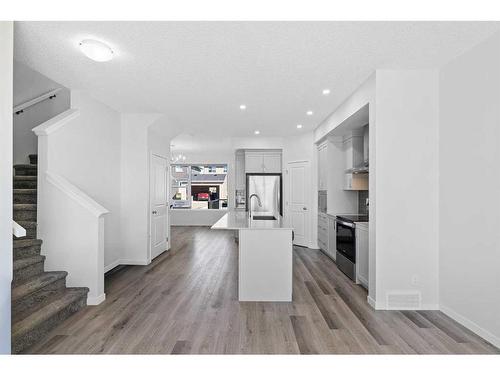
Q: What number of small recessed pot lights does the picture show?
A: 5